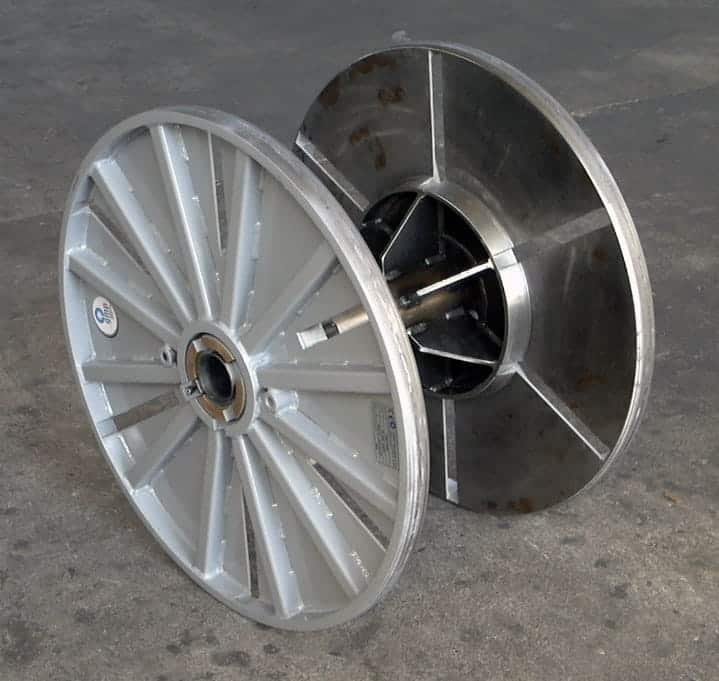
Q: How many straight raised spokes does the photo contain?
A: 12